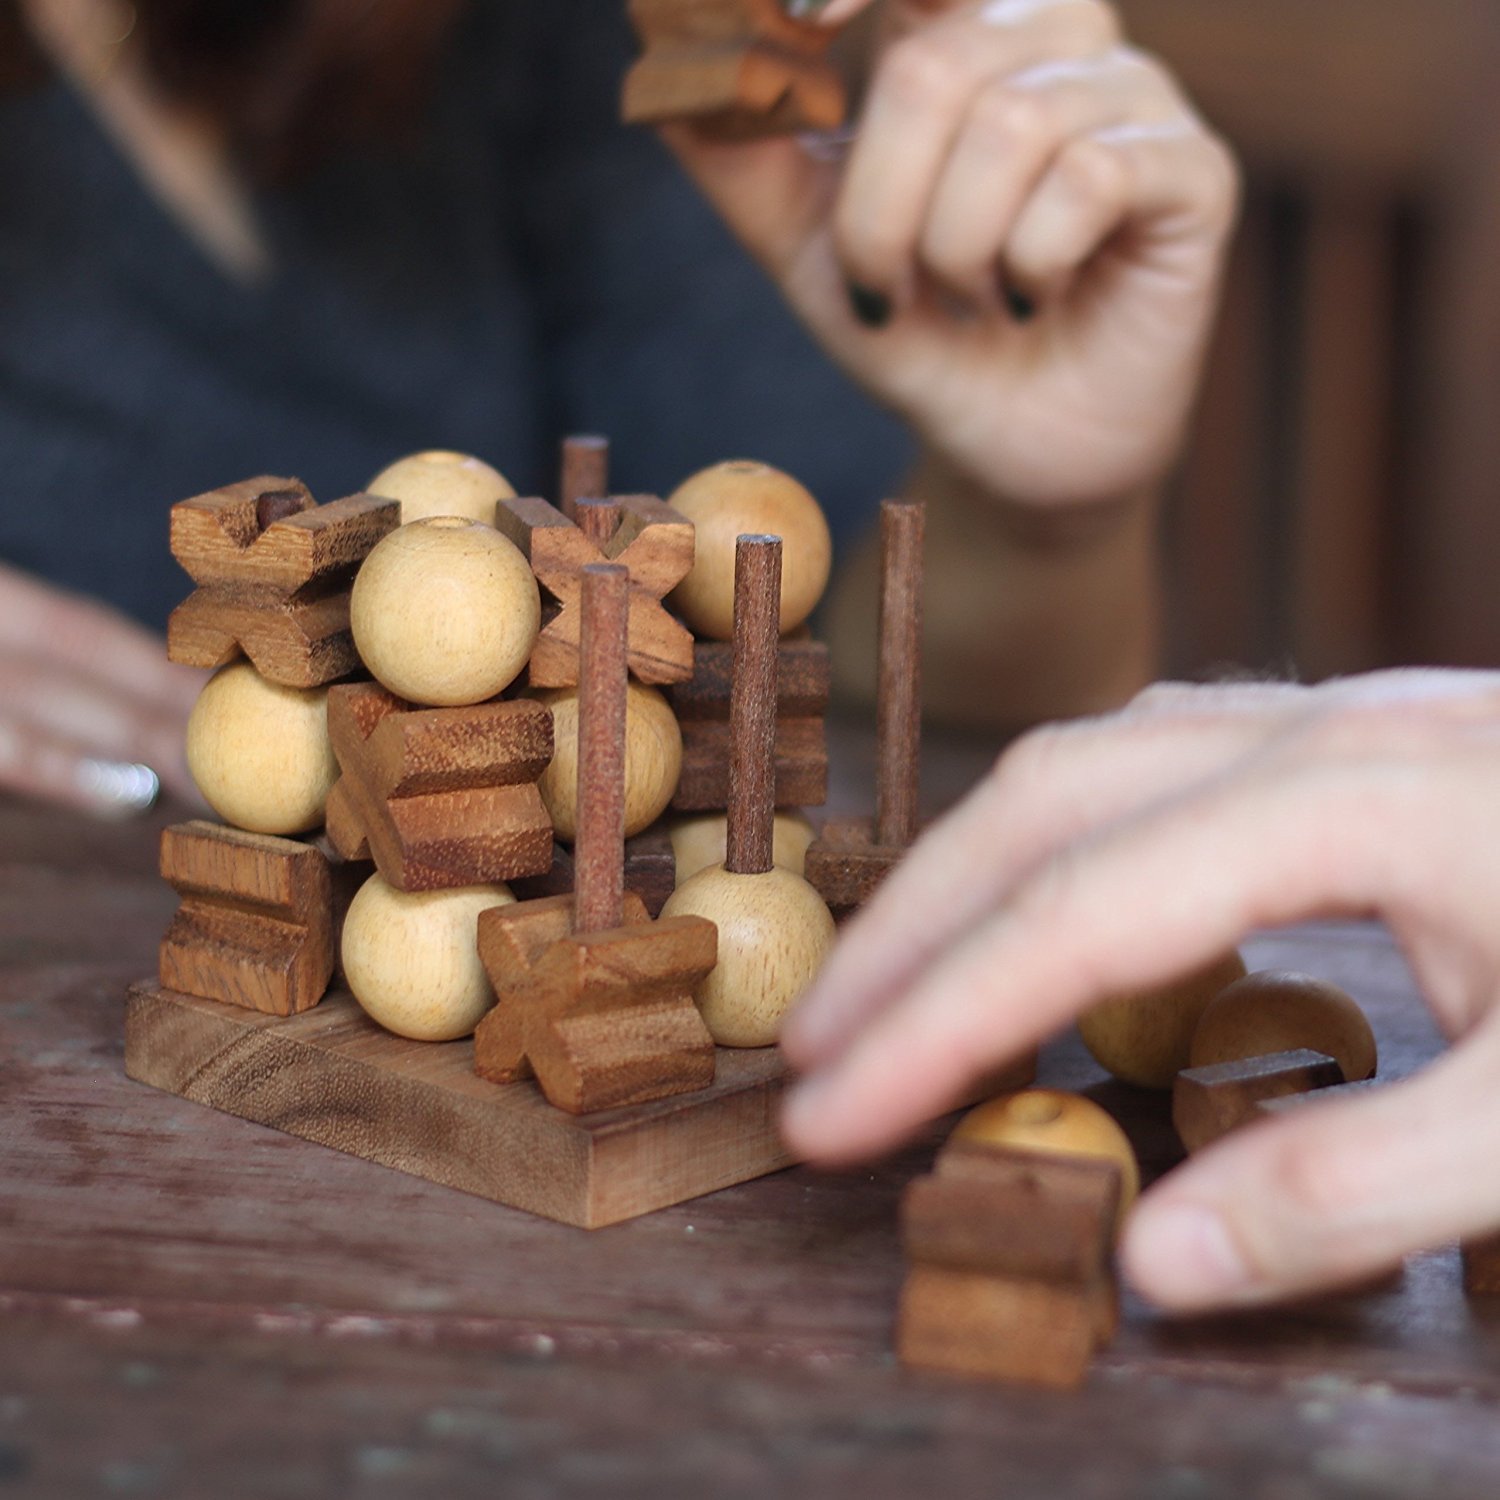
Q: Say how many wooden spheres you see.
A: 11